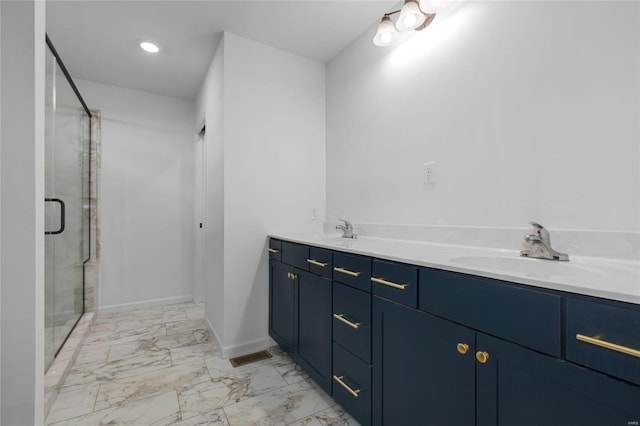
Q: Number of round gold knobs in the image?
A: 4